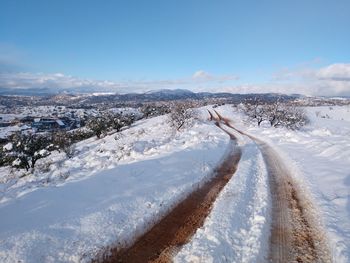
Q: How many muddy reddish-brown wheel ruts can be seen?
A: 2